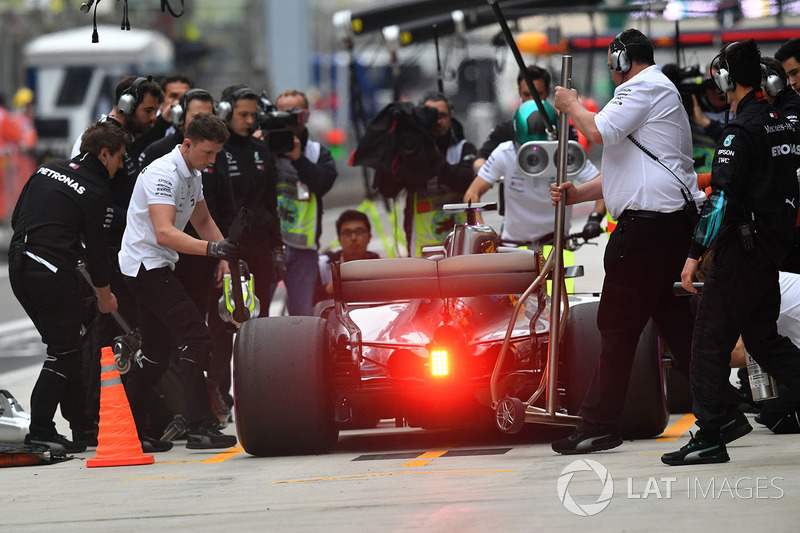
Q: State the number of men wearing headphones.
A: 6